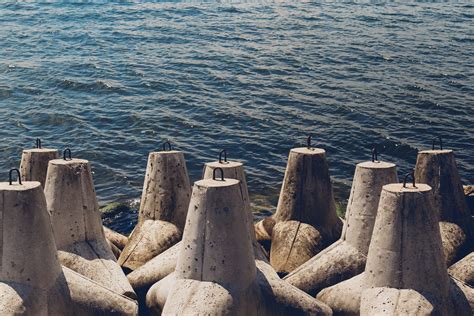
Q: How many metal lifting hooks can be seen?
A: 10